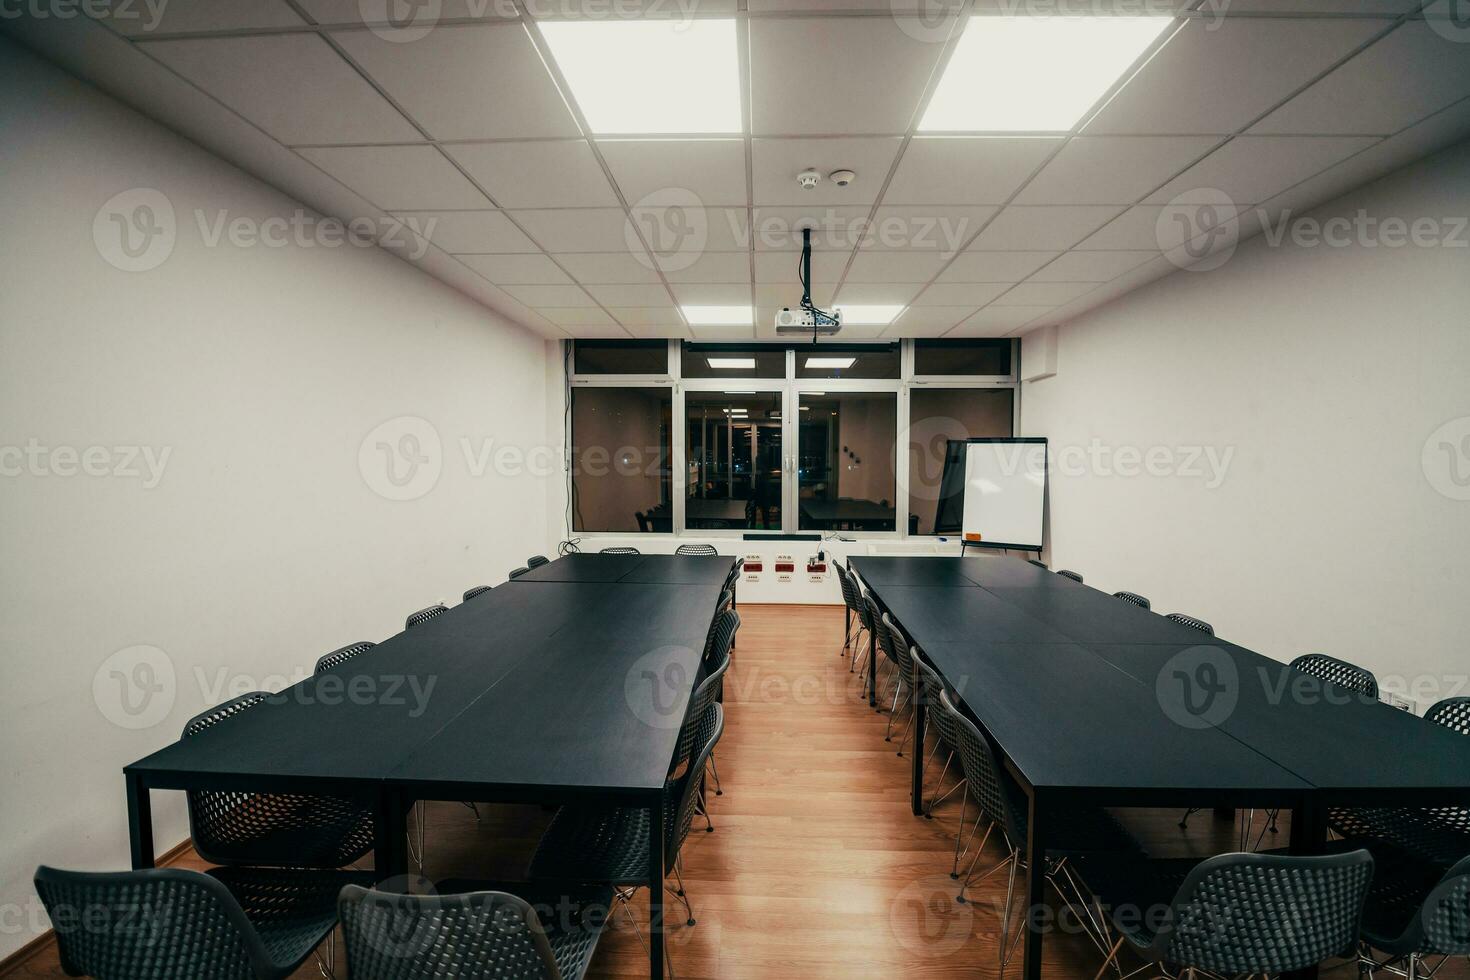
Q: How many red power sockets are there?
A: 3